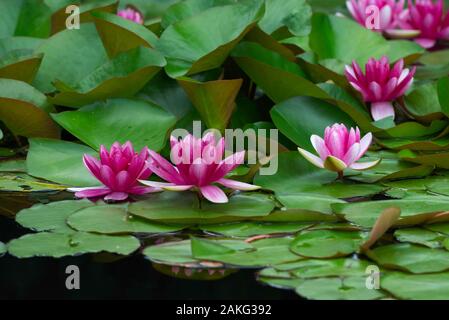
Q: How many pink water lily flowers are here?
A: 7